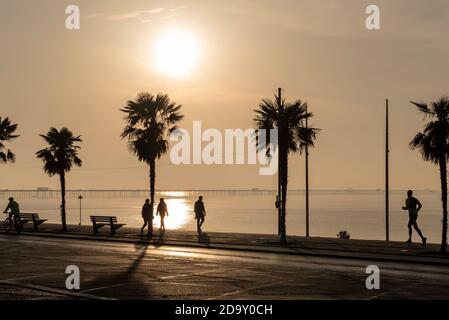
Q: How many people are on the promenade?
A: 5